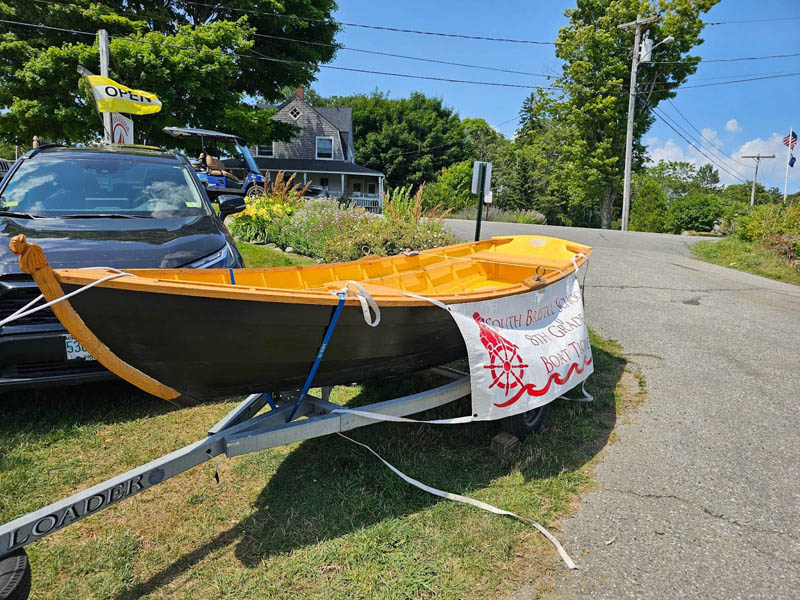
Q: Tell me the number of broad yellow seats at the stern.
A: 1